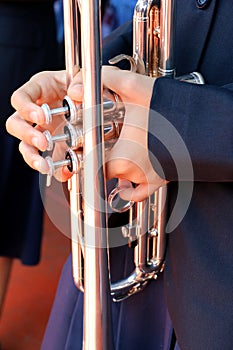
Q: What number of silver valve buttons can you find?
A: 3